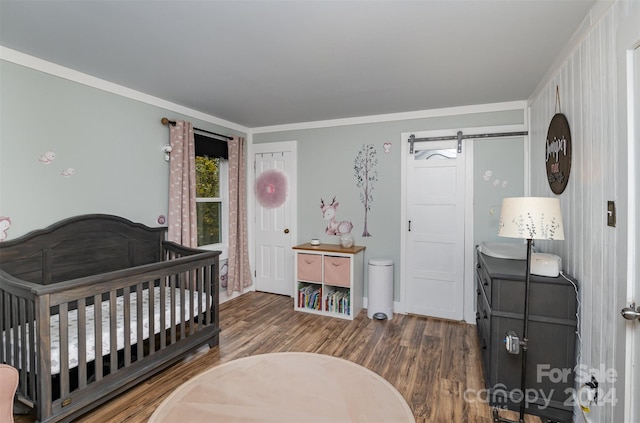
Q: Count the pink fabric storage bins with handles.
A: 2